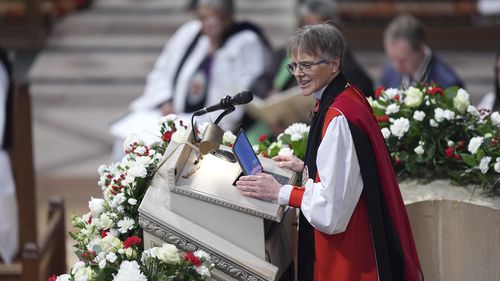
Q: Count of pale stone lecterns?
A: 1